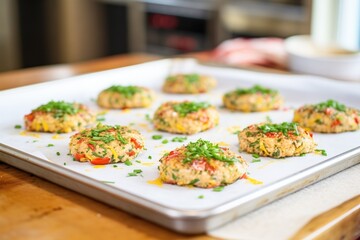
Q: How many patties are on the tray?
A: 9